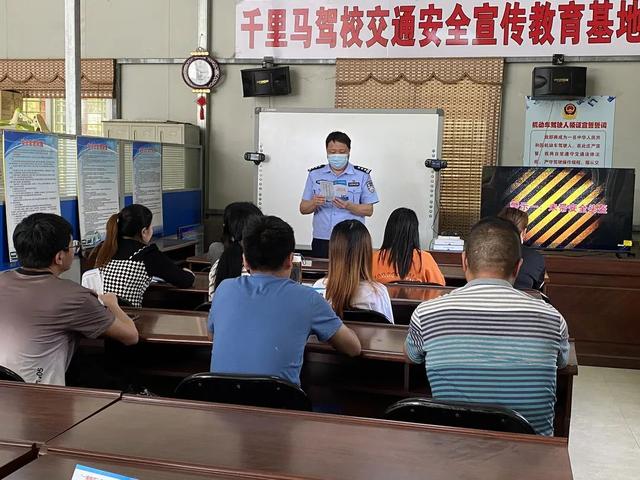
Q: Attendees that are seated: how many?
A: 8